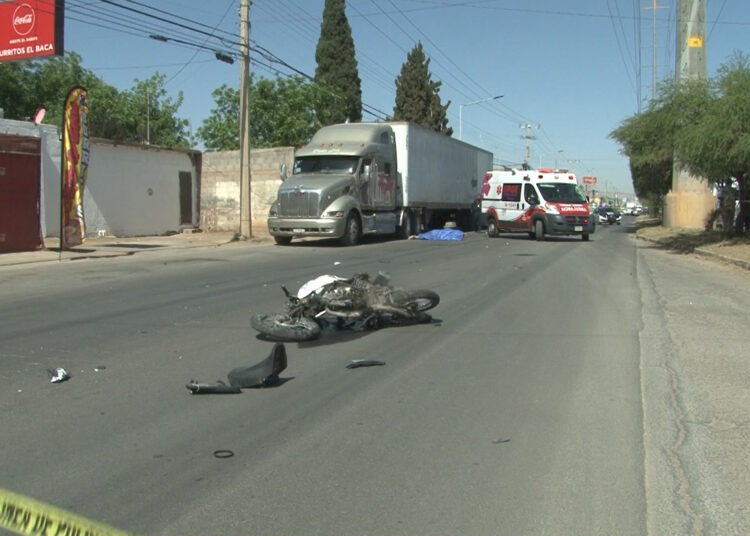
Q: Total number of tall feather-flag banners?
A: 1